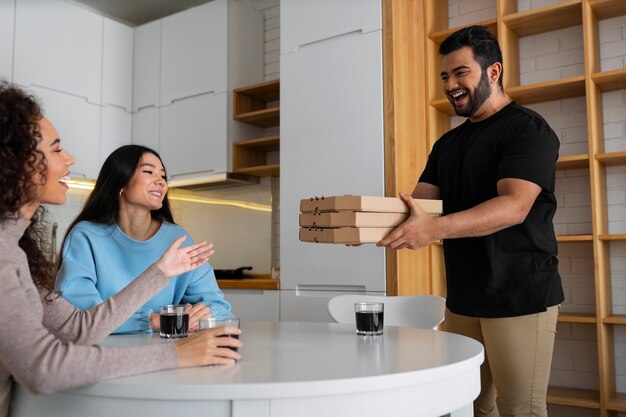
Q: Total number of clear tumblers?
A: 3